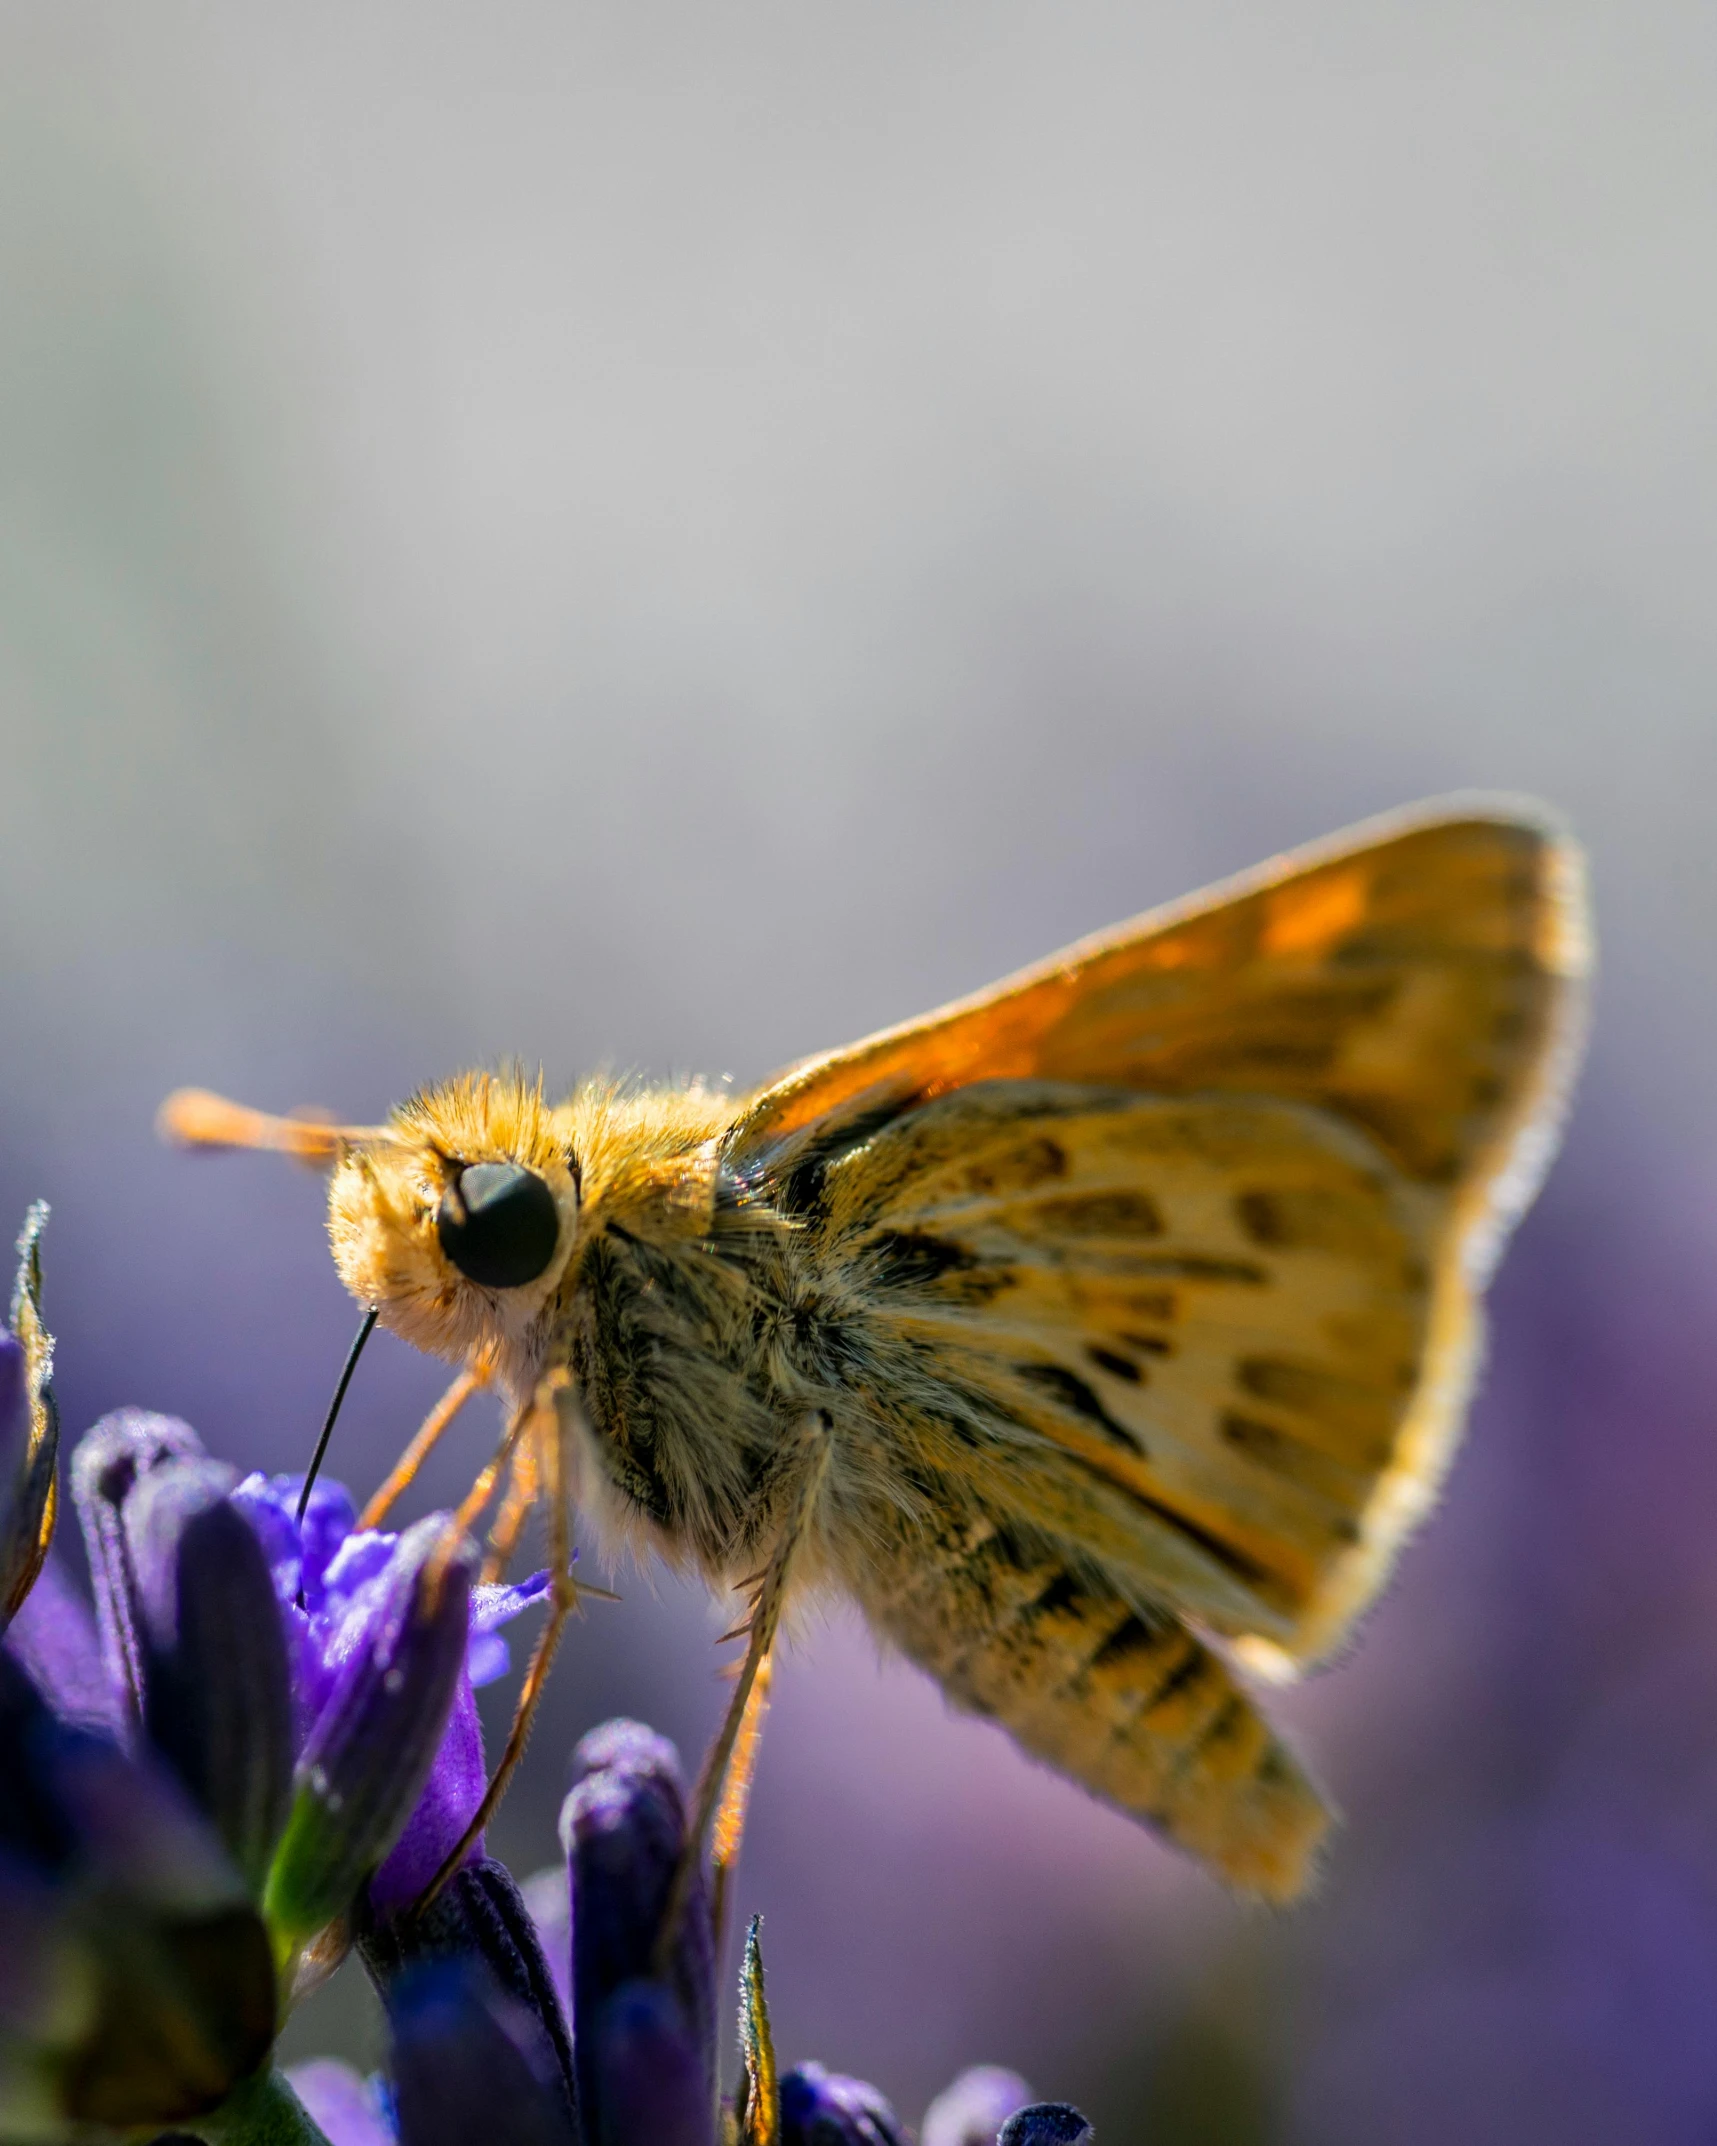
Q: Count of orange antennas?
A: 2